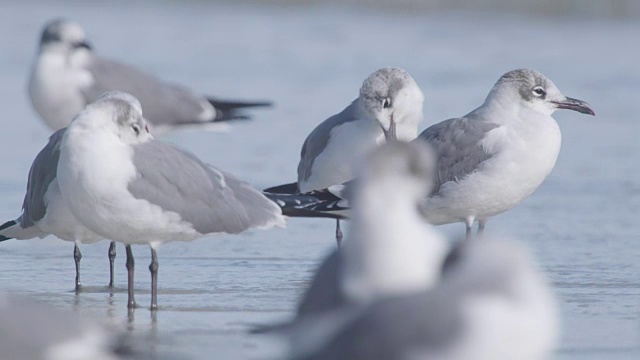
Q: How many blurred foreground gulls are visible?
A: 3